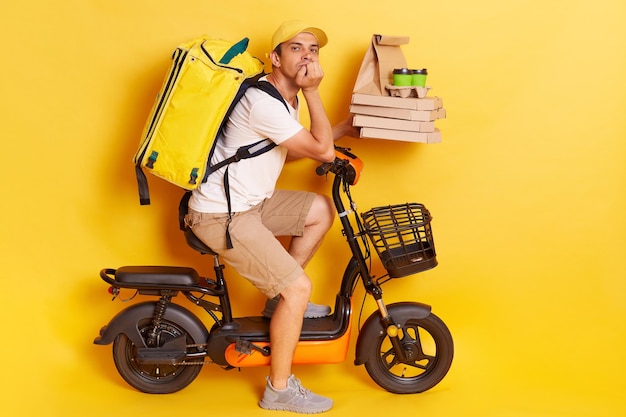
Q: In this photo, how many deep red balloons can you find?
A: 0